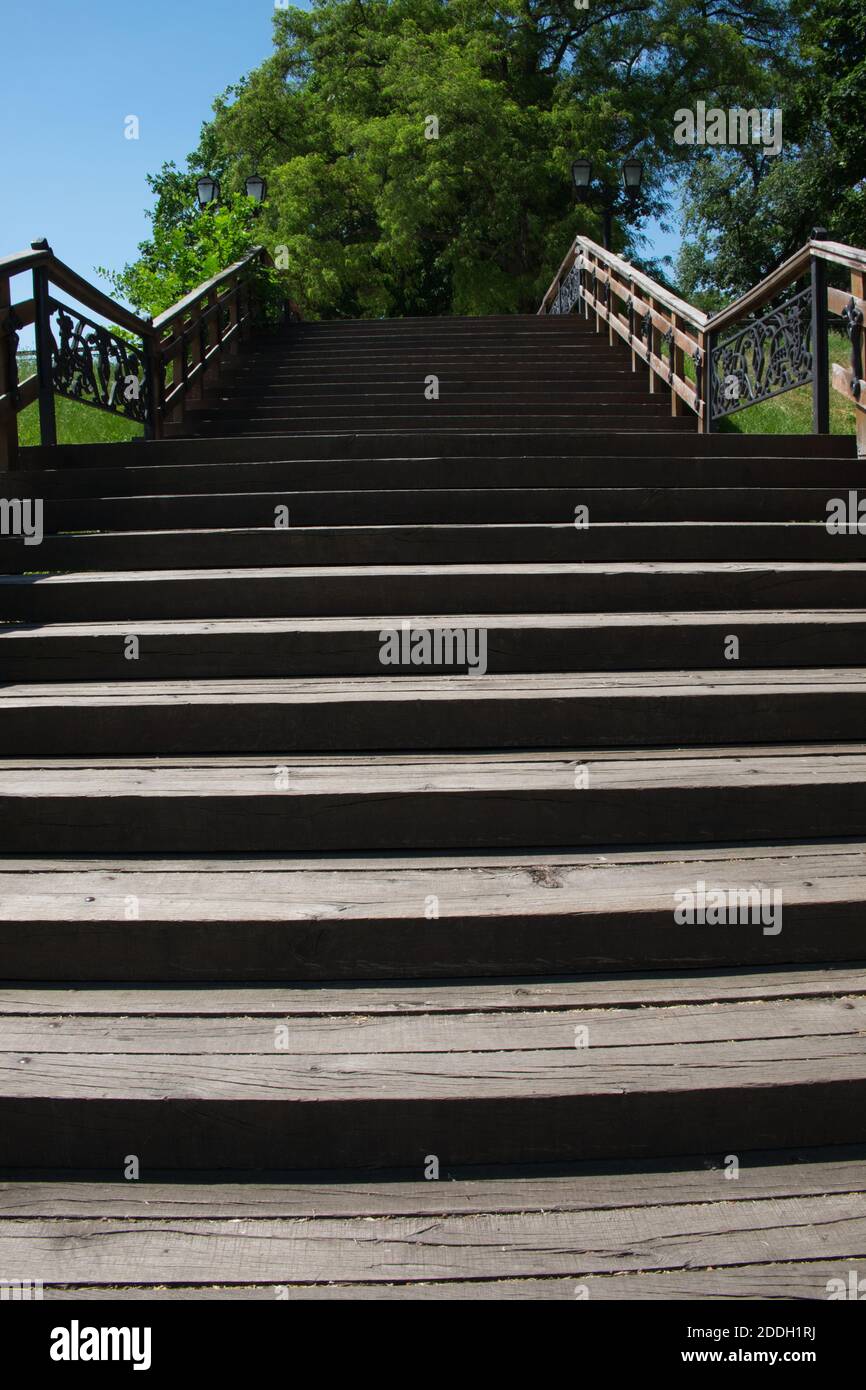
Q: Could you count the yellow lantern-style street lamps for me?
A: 0